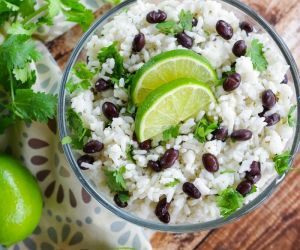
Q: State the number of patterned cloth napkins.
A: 1